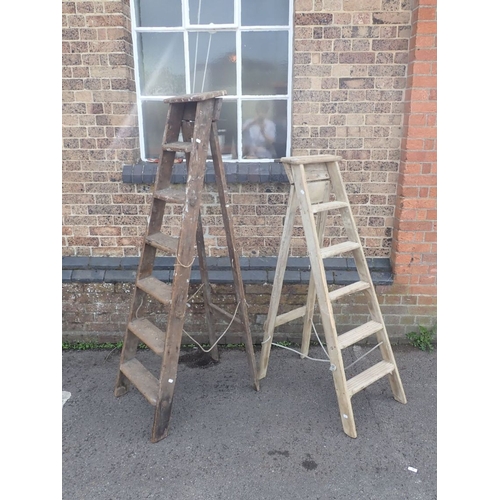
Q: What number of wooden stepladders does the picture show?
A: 2